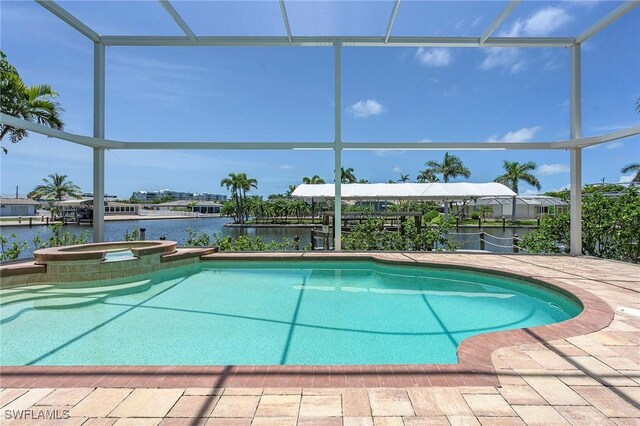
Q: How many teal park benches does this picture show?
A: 0